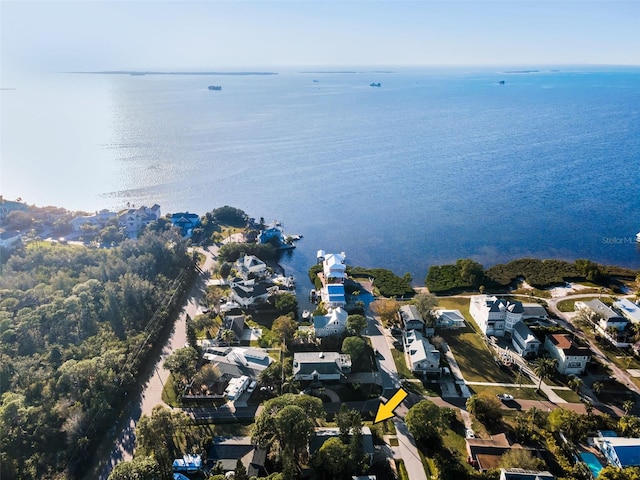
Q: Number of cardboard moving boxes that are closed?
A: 0